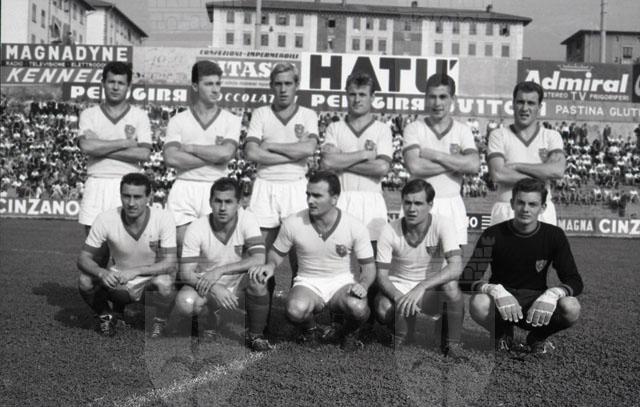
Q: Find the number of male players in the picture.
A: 11